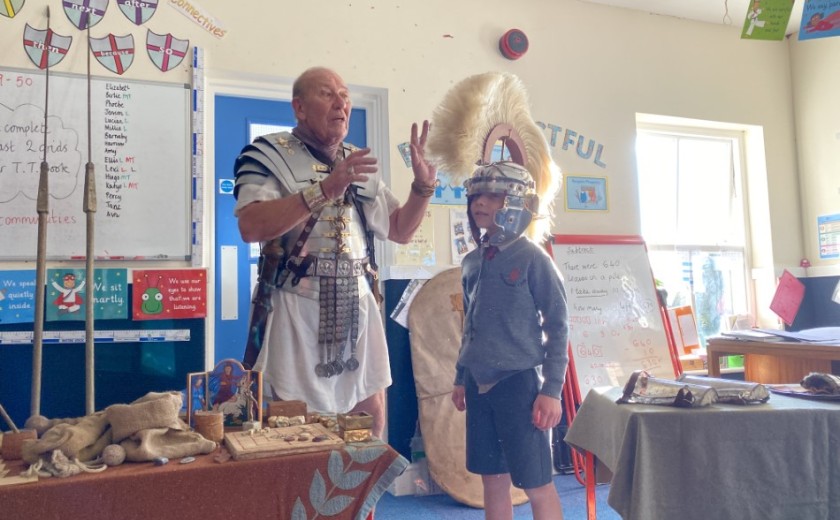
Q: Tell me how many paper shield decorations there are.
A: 6